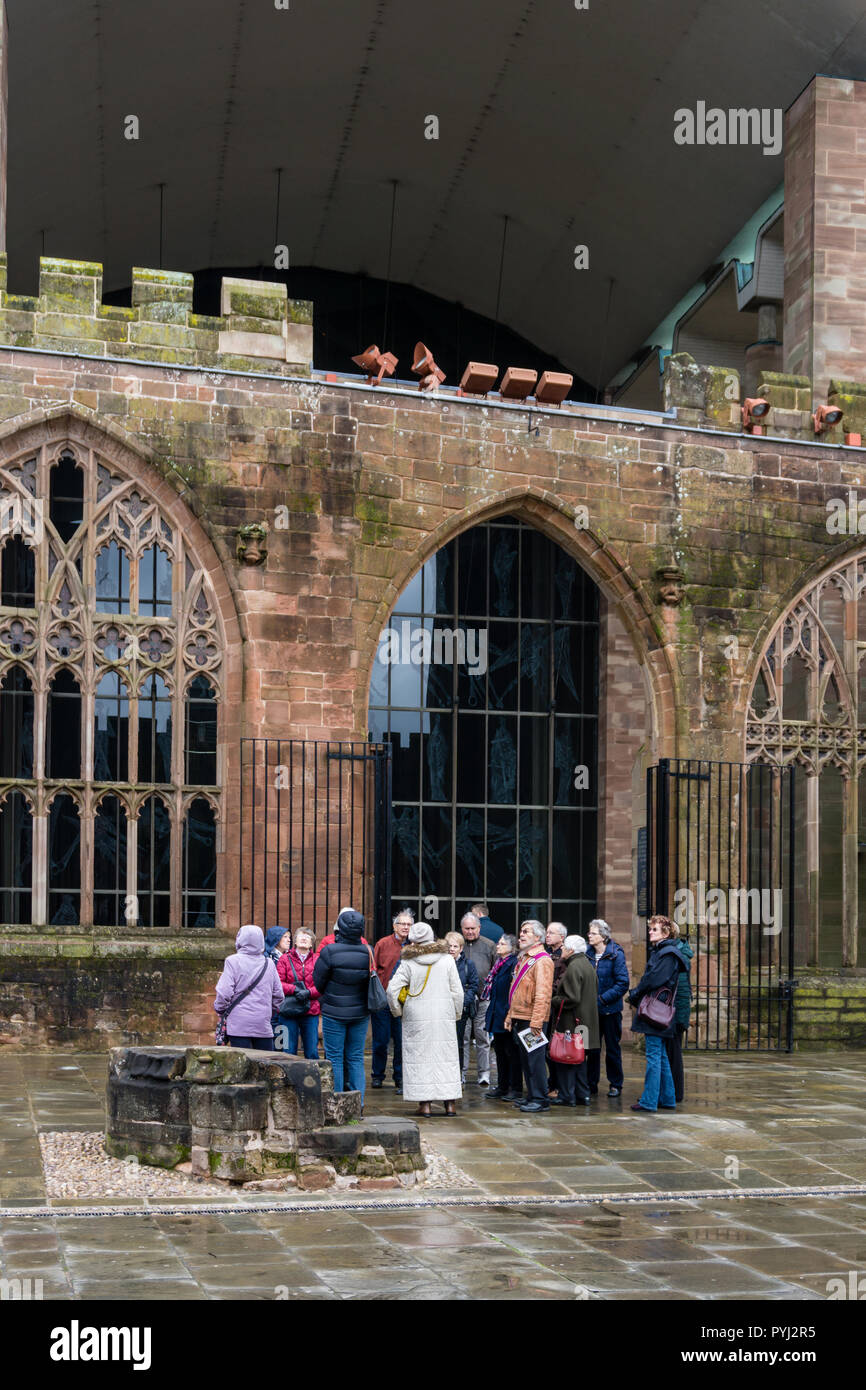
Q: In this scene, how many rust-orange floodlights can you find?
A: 7